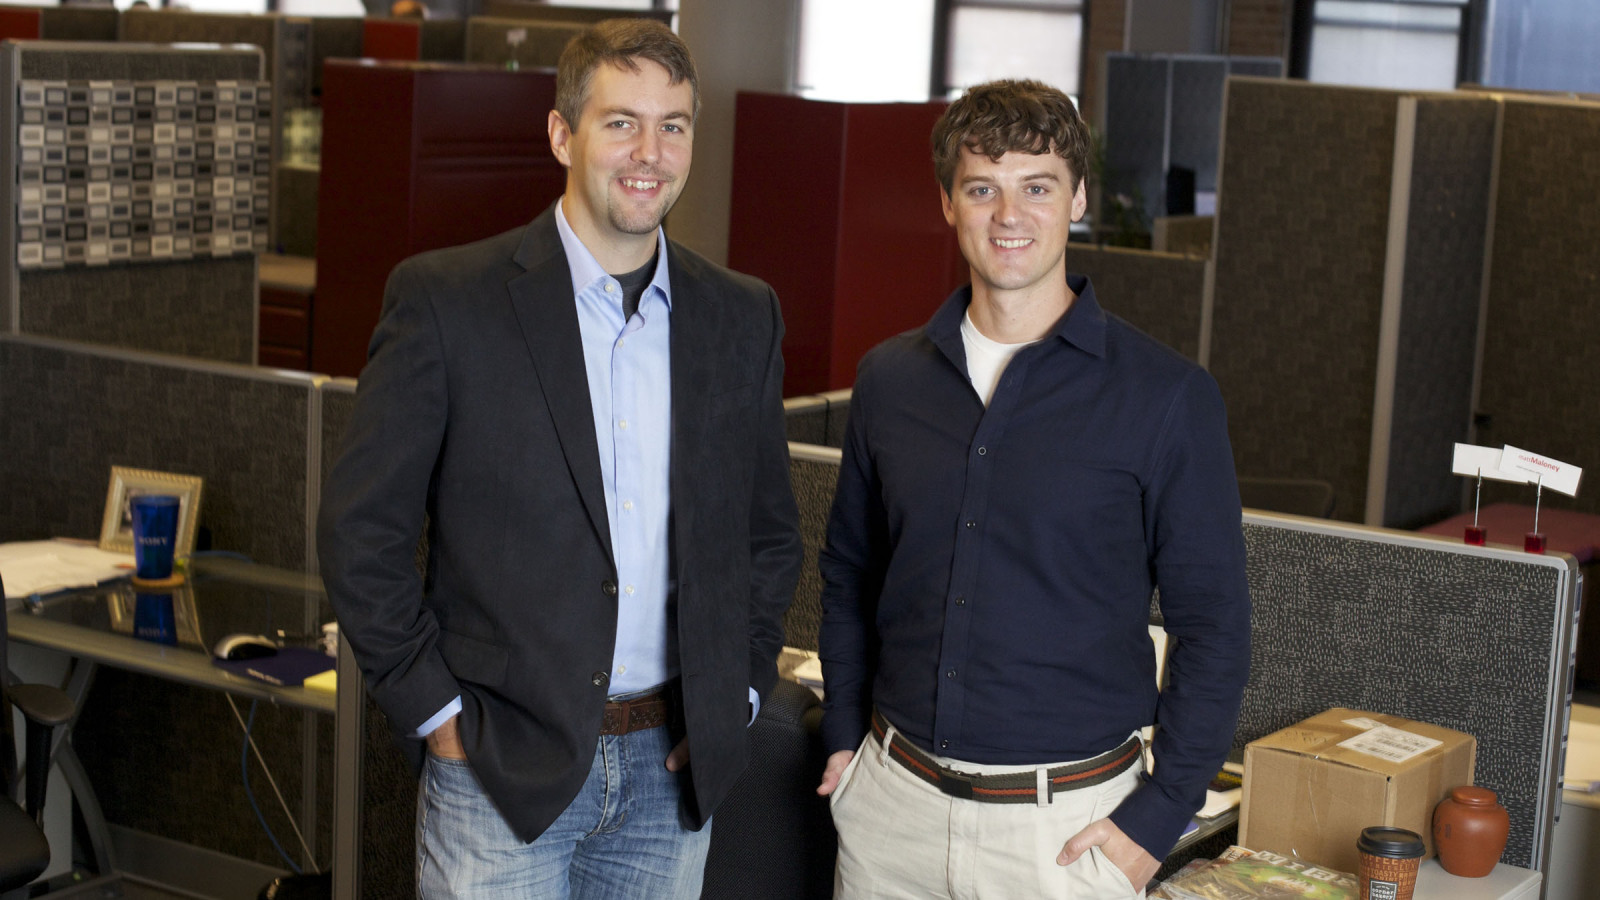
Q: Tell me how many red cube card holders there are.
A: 2